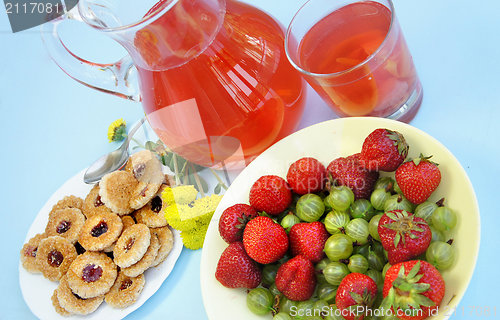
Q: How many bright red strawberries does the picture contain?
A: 13